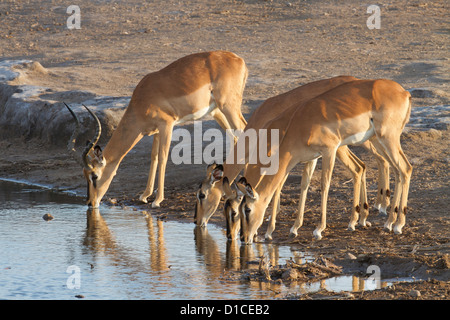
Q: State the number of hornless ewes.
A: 3